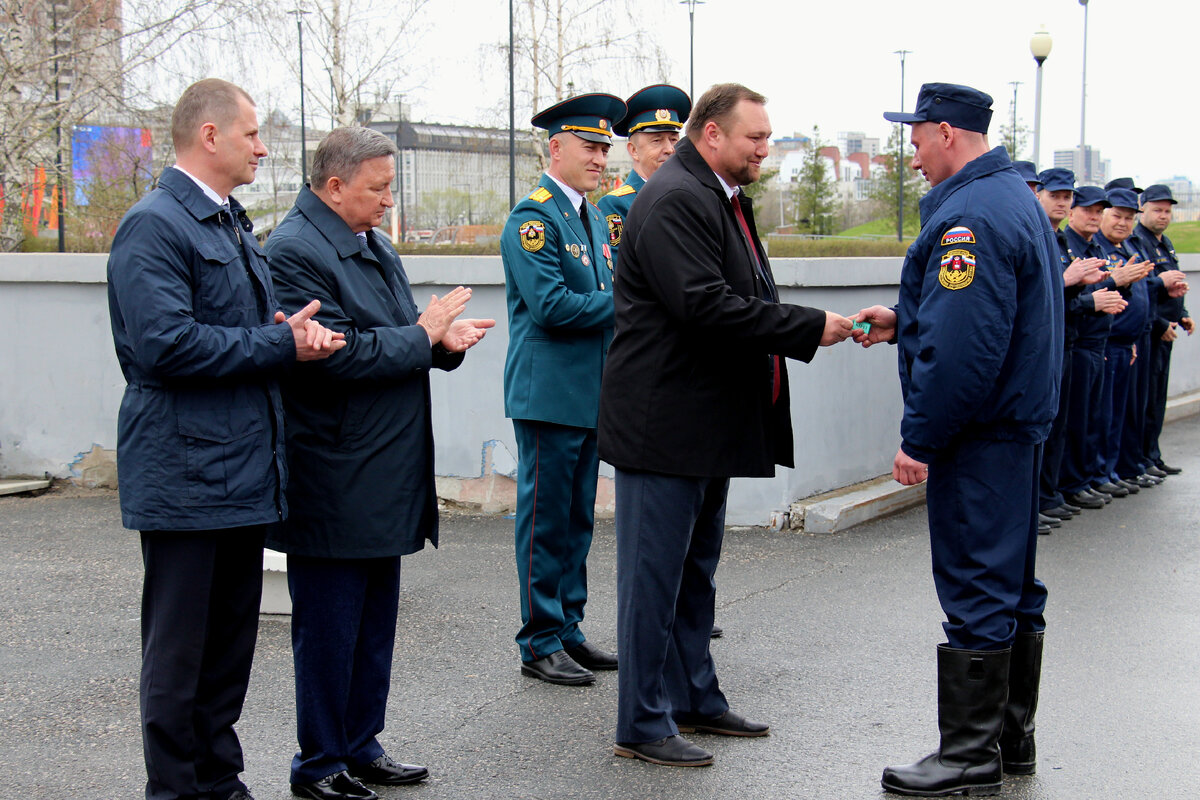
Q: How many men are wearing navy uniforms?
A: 7